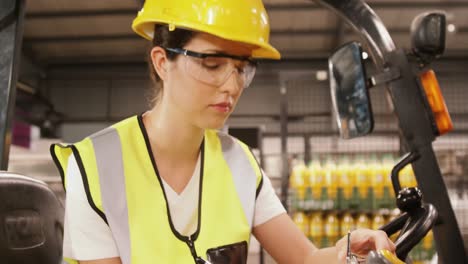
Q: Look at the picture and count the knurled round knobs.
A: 1